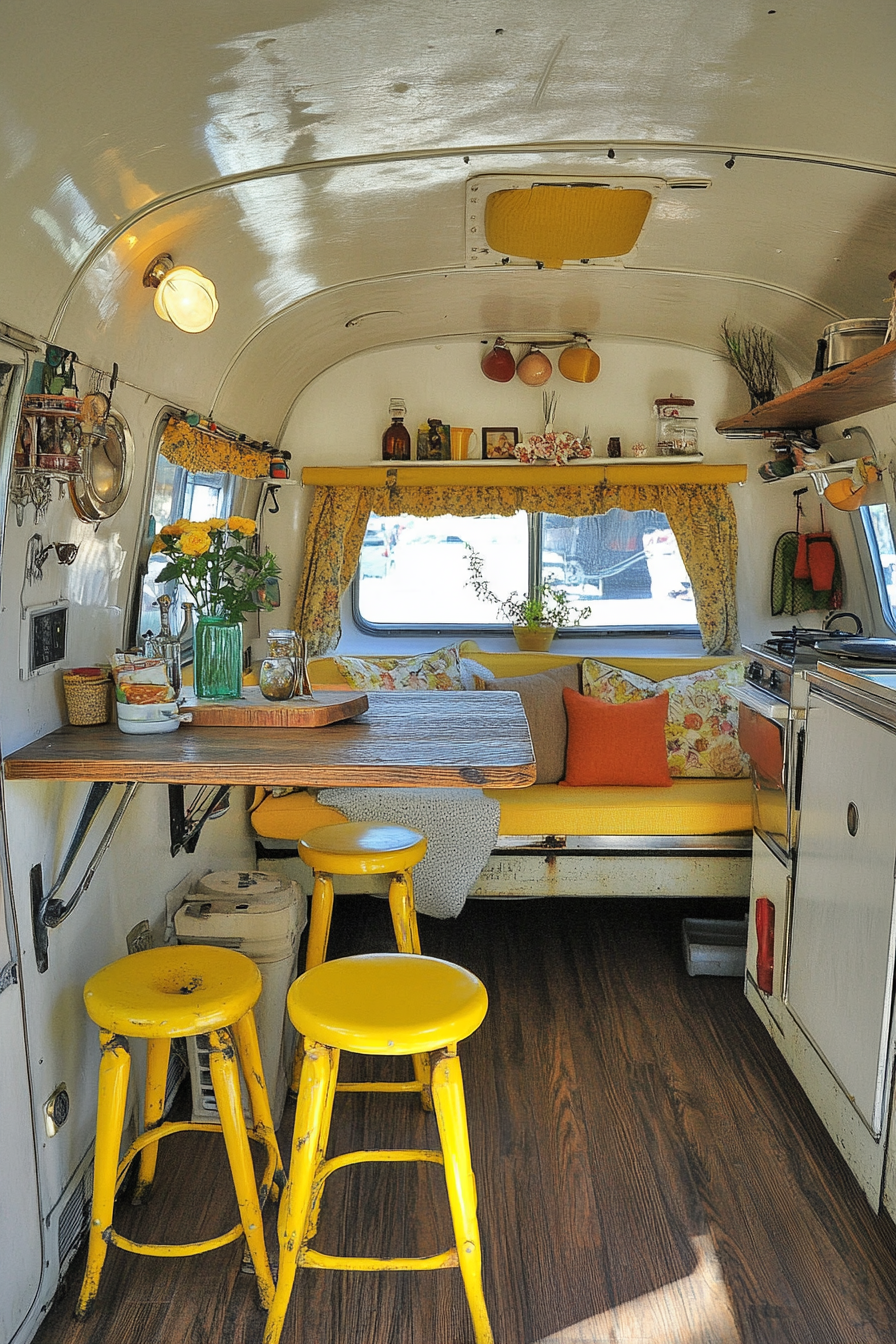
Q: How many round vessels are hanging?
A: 3